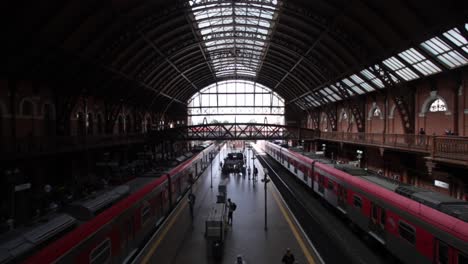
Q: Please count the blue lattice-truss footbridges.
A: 0